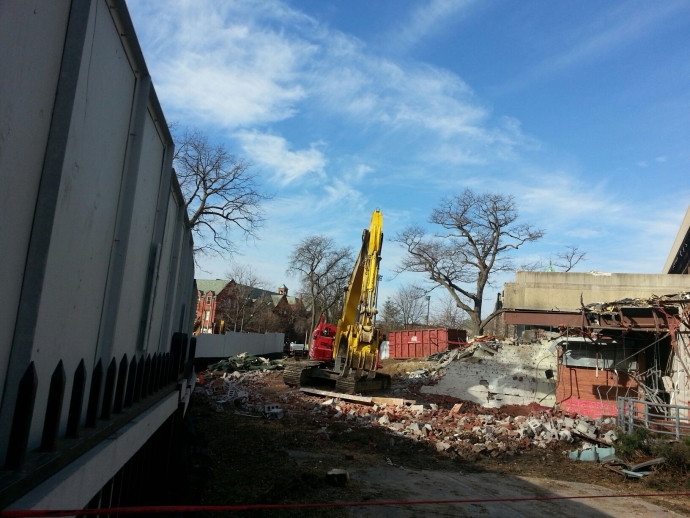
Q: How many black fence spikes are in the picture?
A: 14